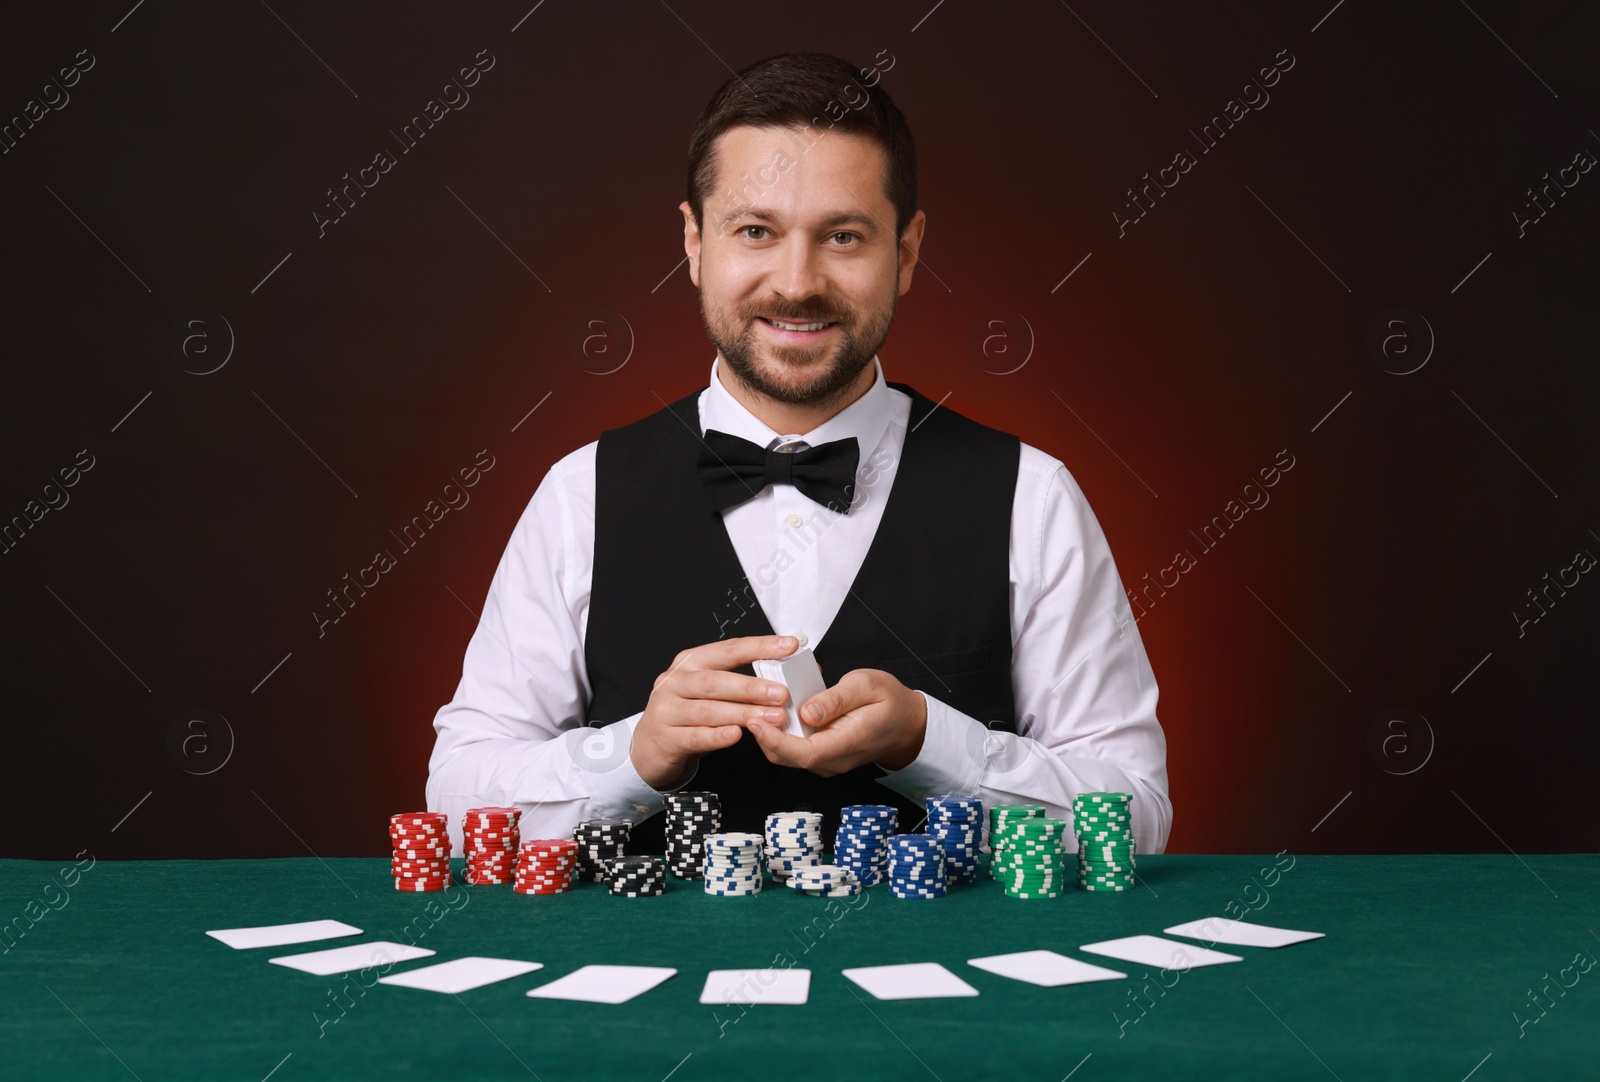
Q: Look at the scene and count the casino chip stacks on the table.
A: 15